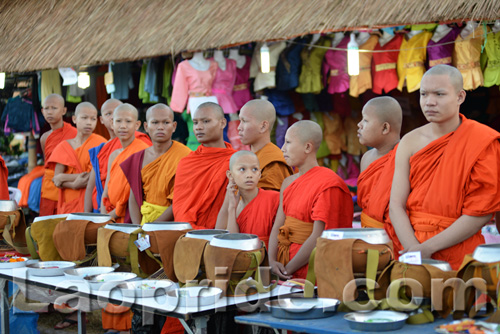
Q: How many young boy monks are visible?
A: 11